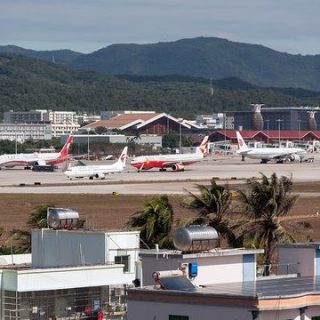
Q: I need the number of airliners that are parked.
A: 4